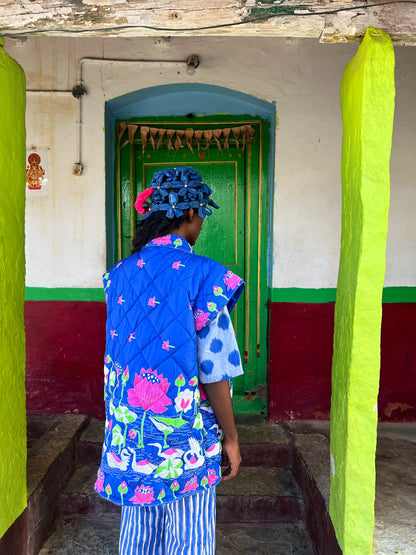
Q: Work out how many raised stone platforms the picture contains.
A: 2